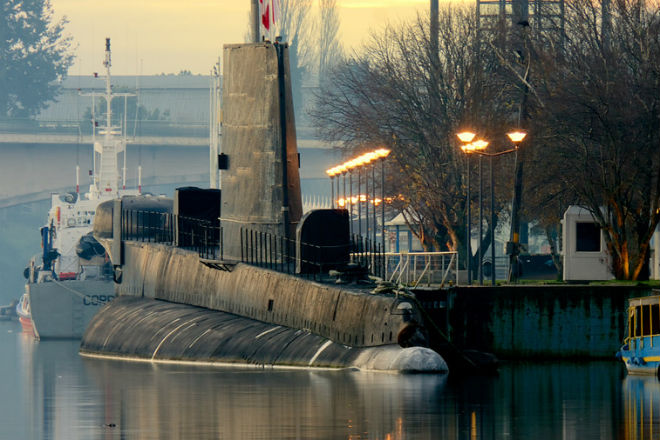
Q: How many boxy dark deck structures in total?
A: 2